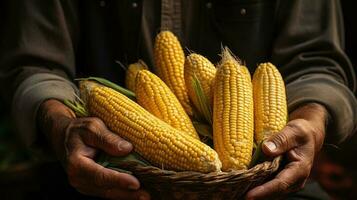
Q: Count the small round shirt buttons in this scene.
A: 4